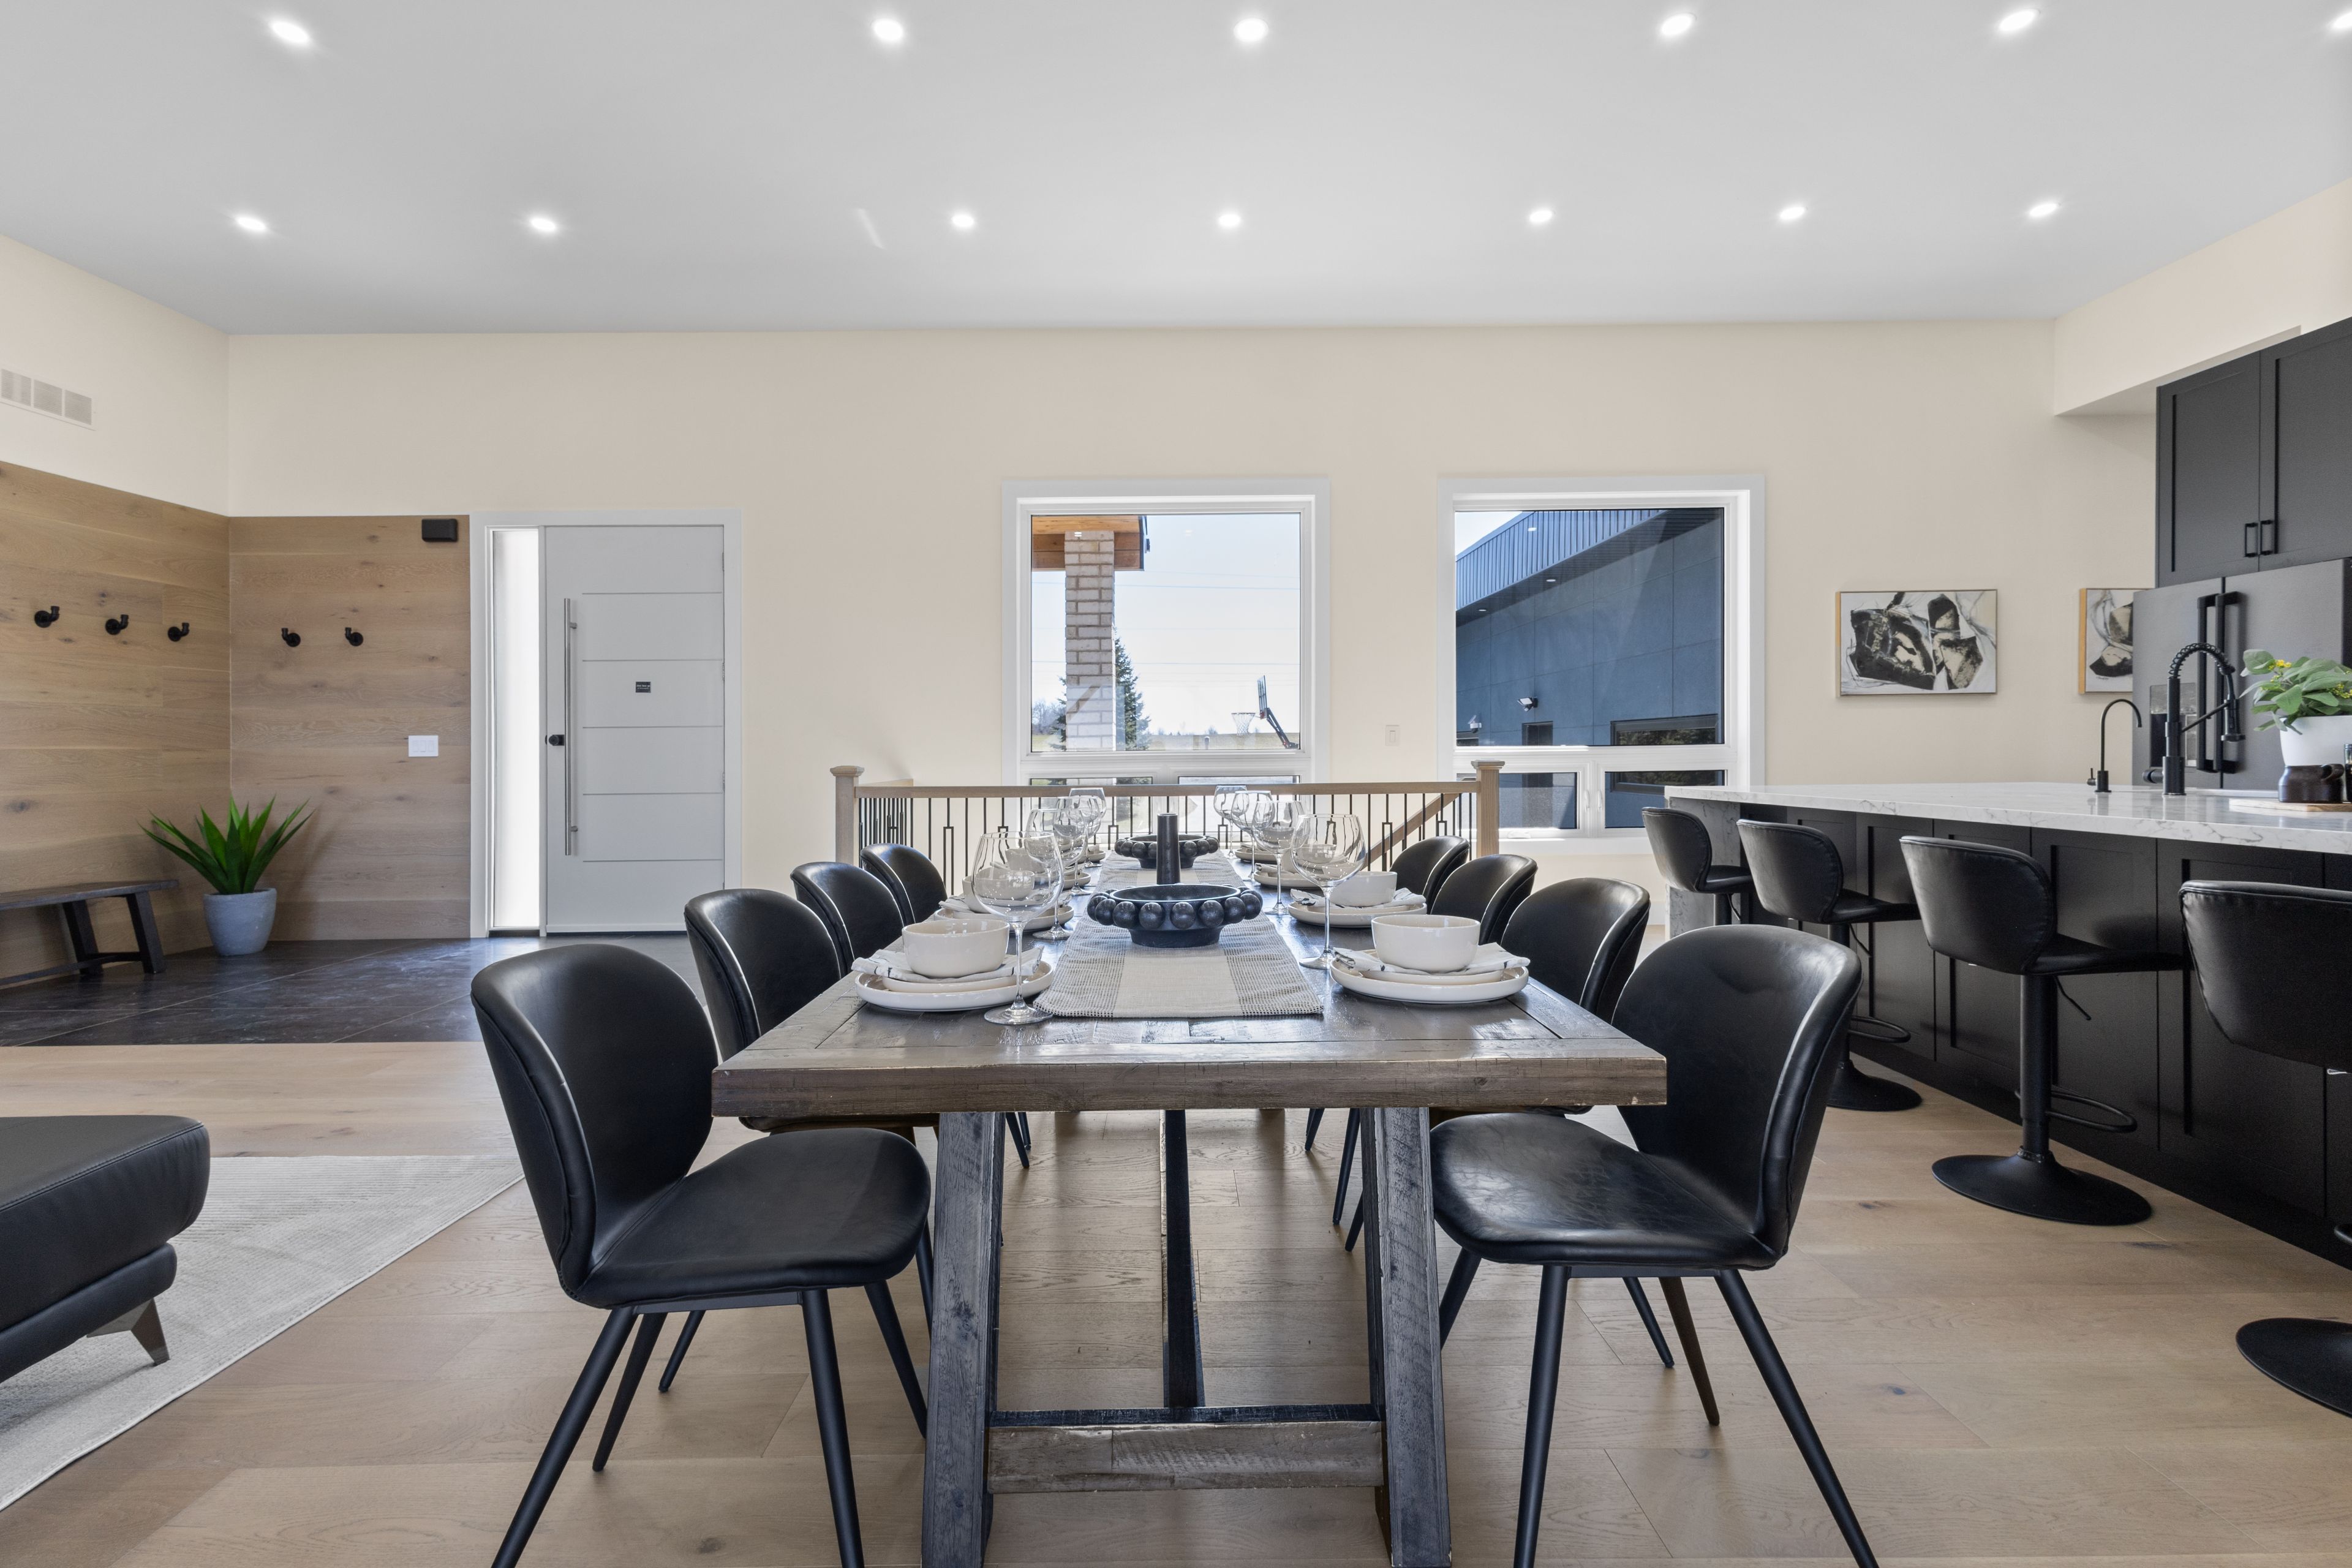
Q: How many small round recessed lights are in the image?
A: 13